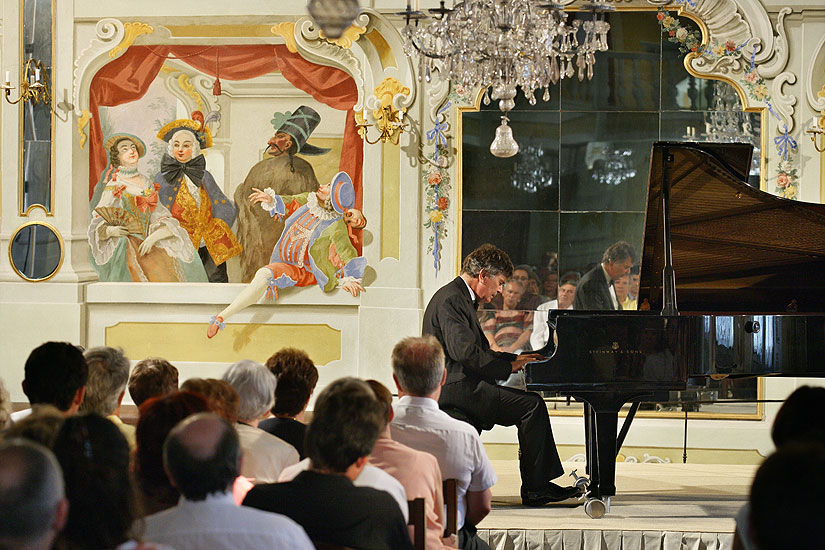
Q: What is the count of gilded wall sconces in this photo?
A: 3